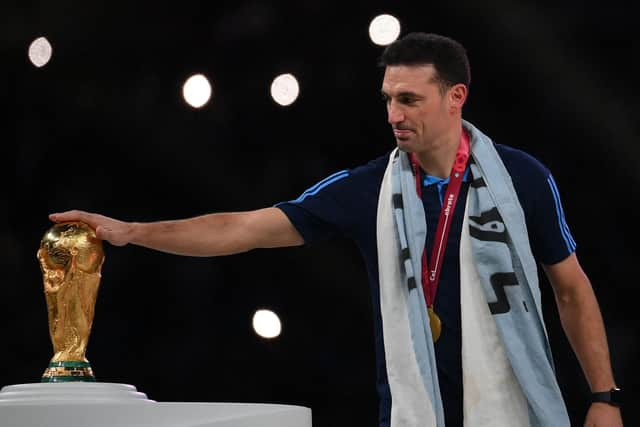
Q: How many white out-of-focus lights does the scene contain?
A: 5